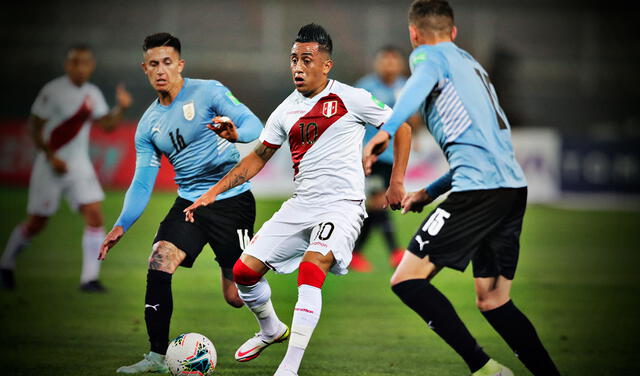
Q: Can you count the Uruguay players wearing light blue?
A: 3